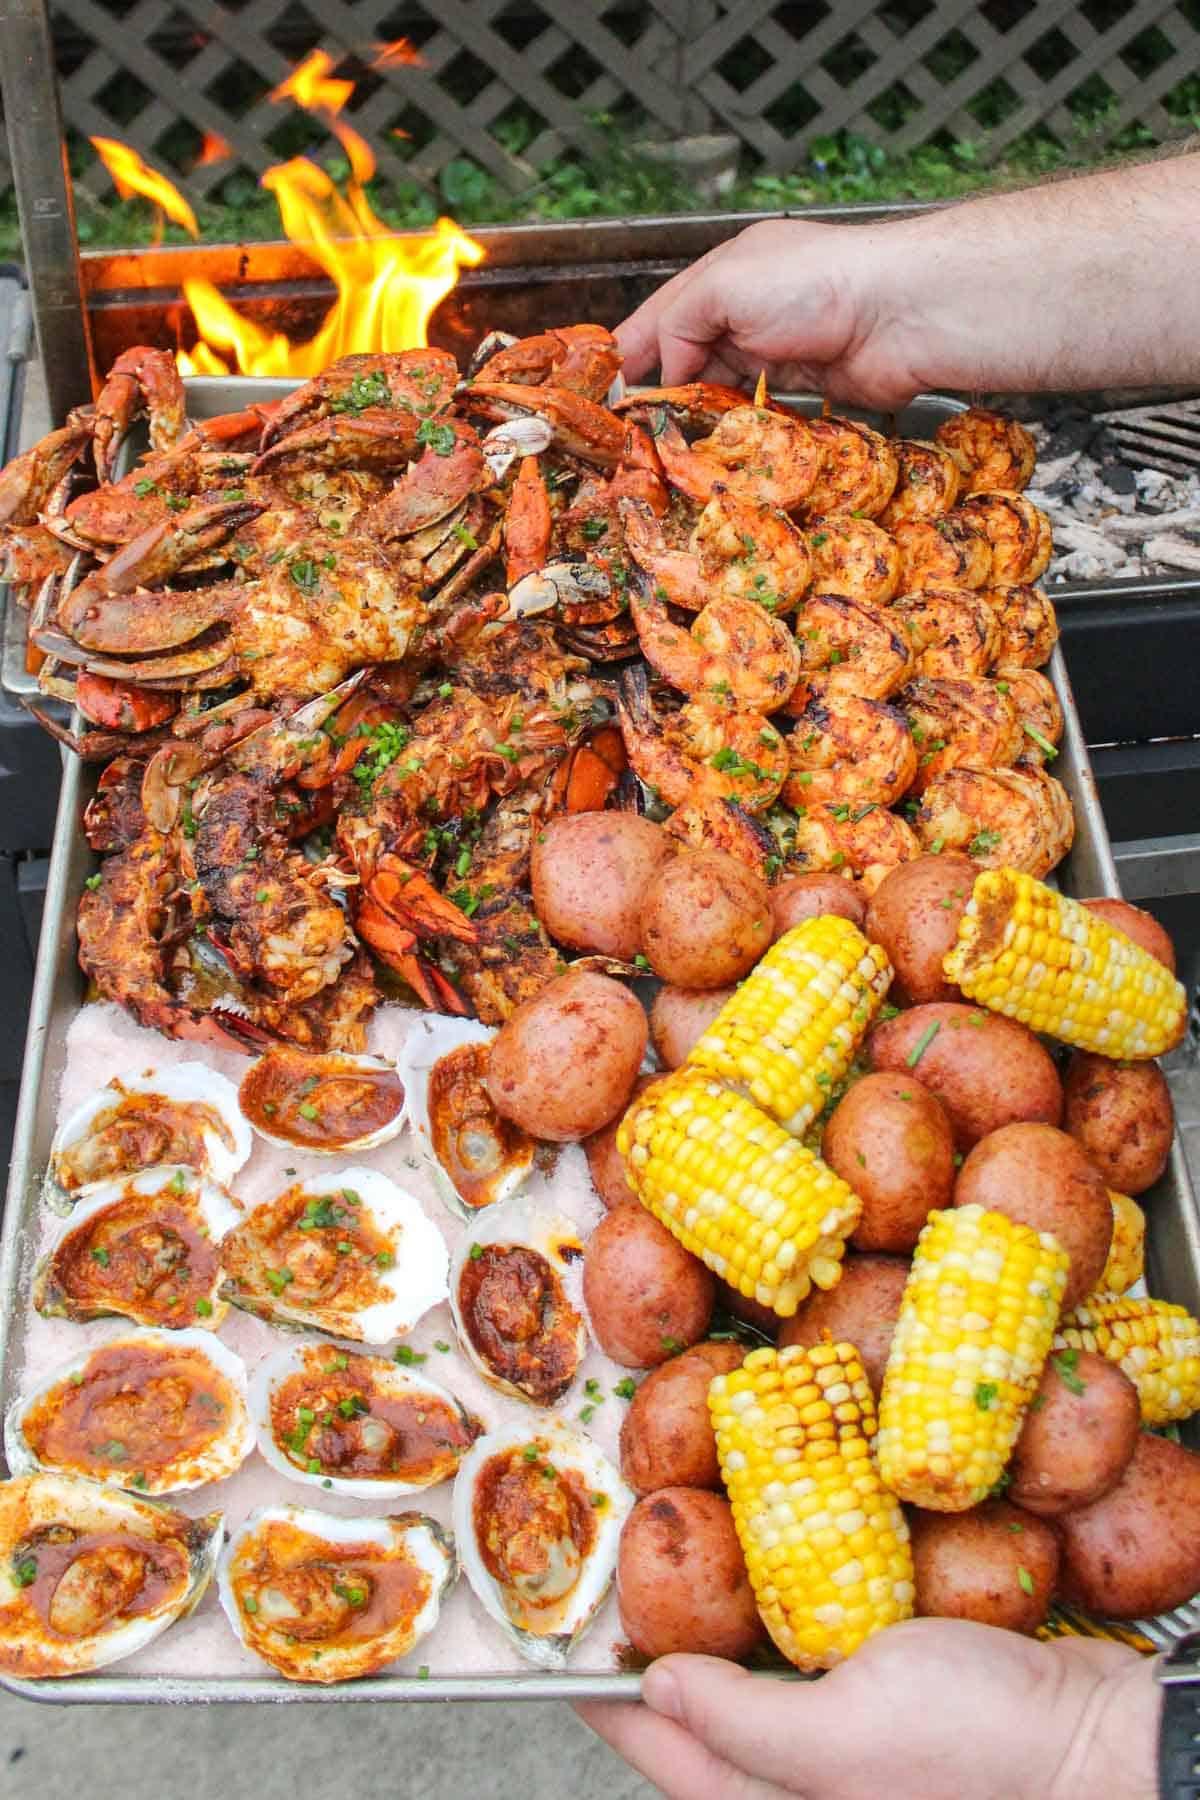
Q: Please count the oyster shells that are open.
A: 11